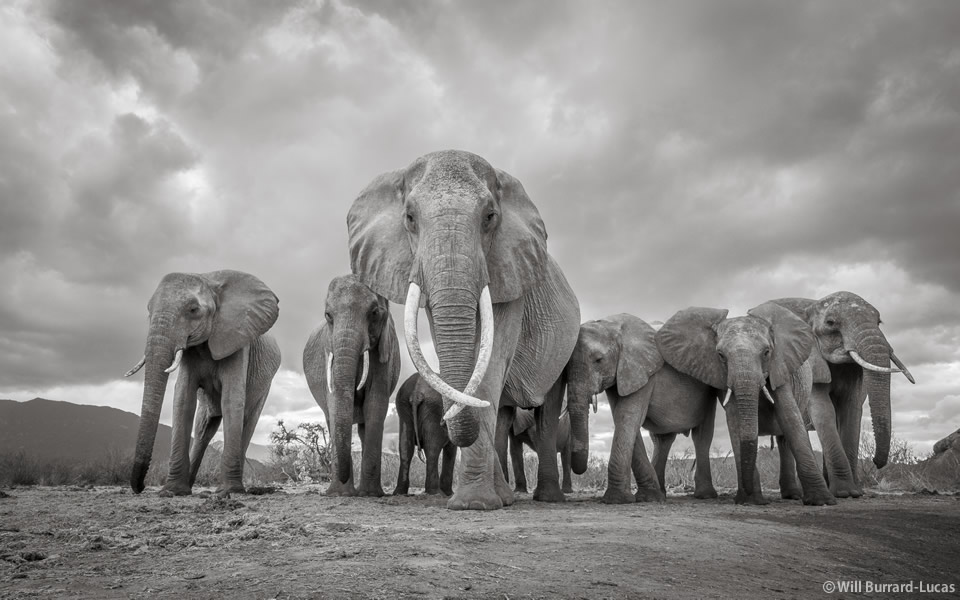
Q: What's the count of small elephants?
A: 2